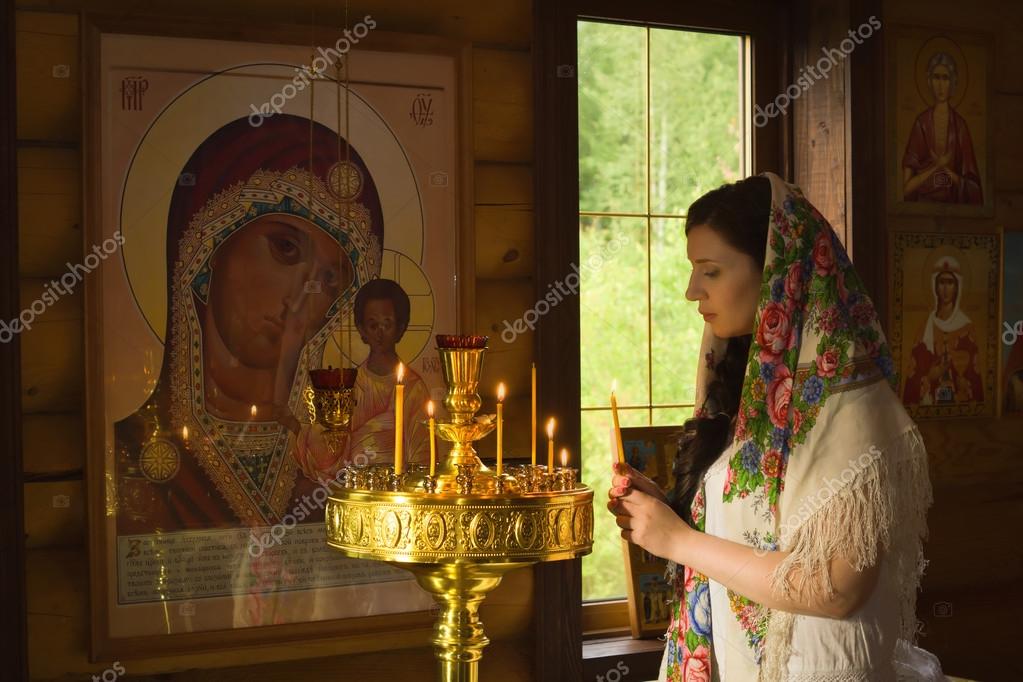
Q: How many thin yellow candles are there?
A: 7